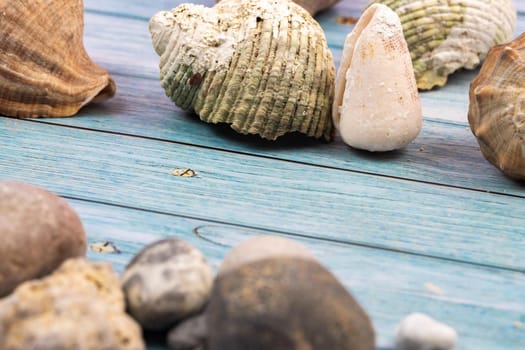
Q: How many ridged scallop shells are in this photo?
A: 2